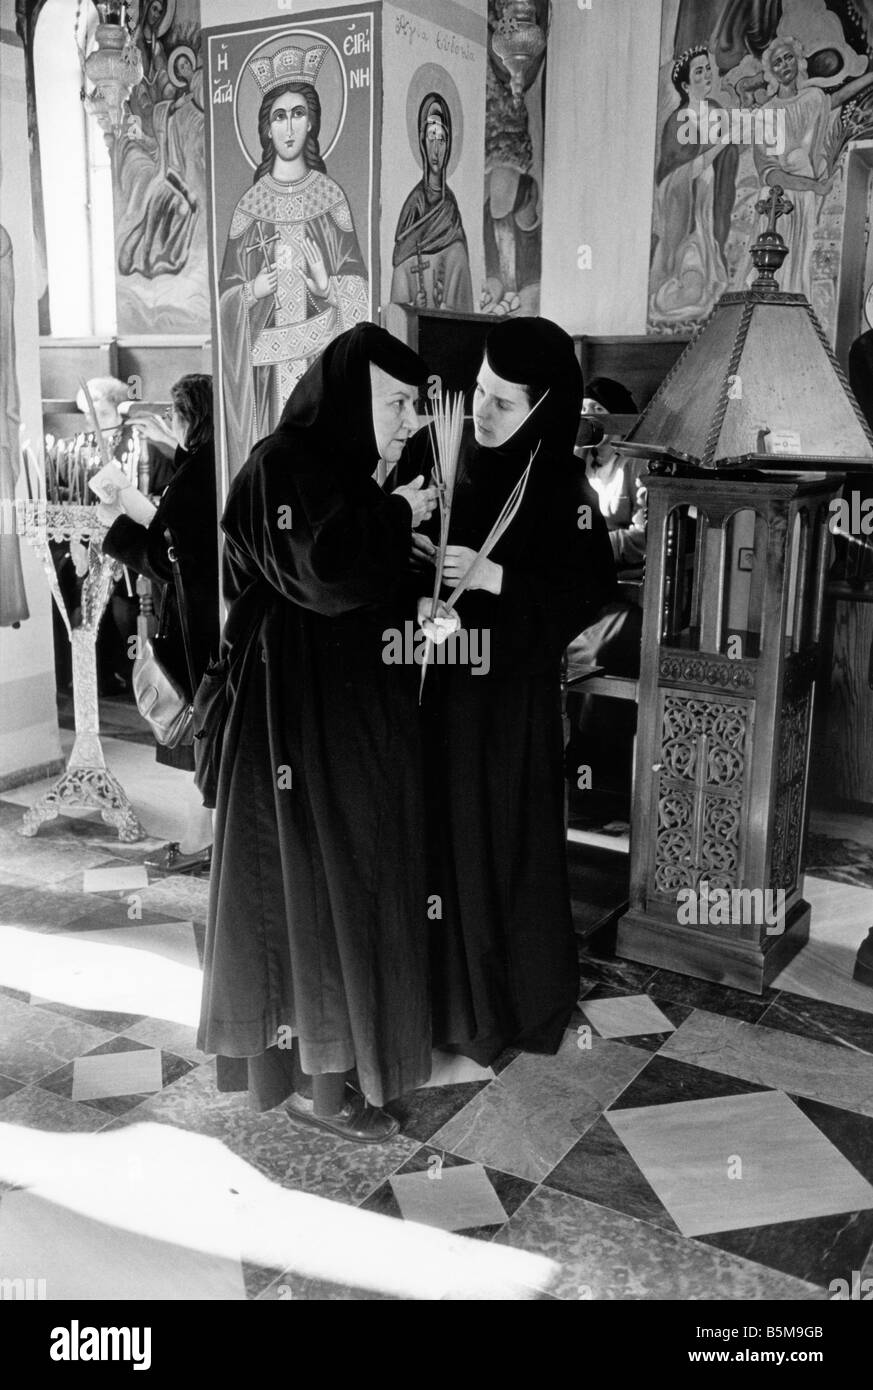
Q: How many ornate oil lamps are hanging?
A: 2